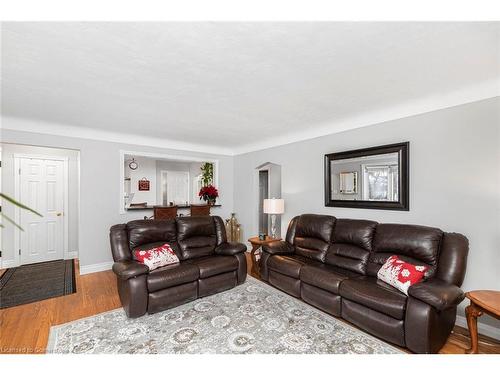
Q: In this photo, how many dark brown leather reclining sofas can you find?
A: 2